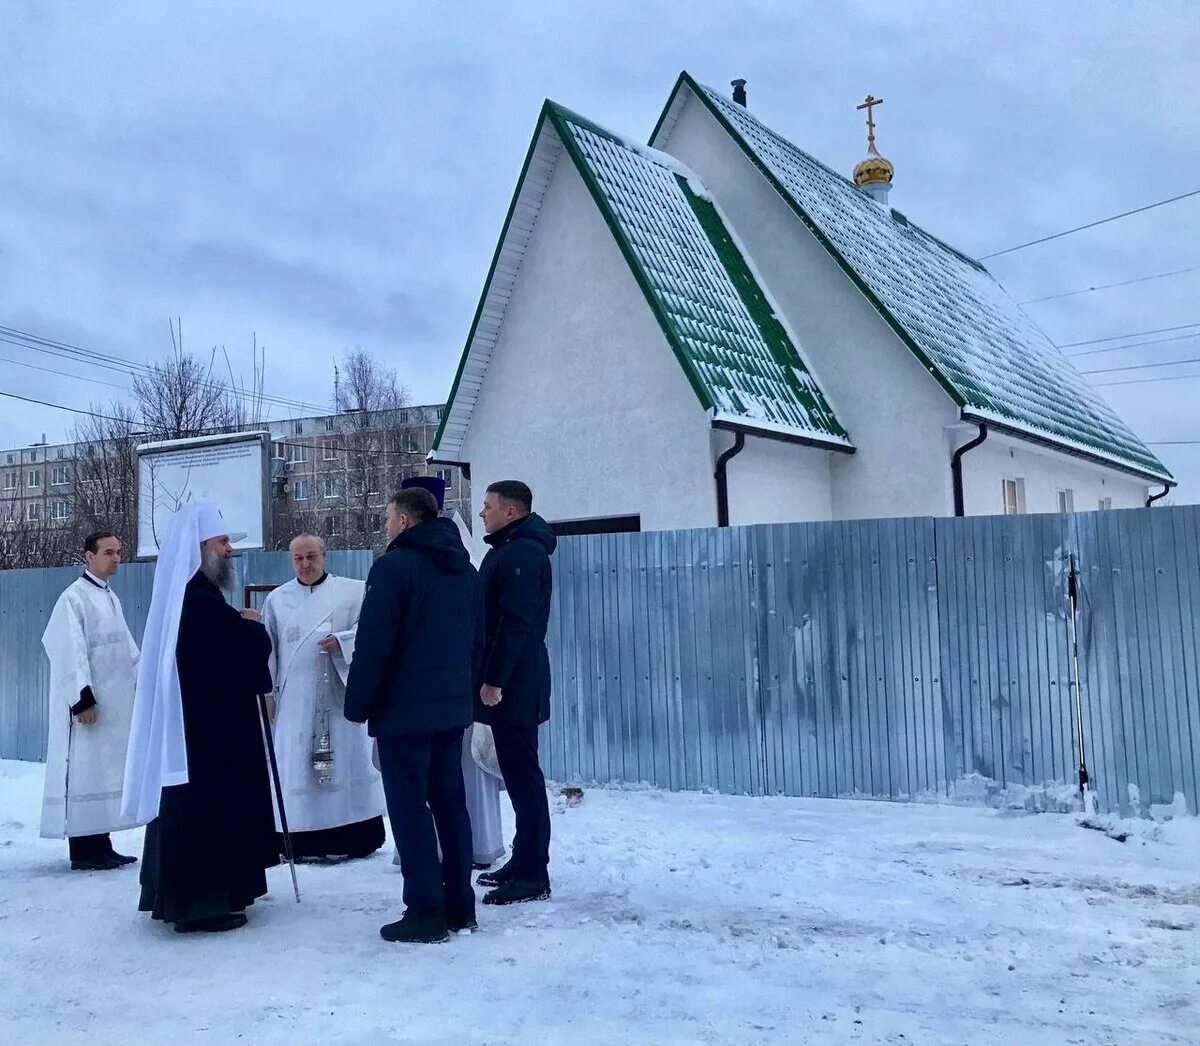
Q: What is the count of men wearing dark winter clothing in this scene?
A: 2